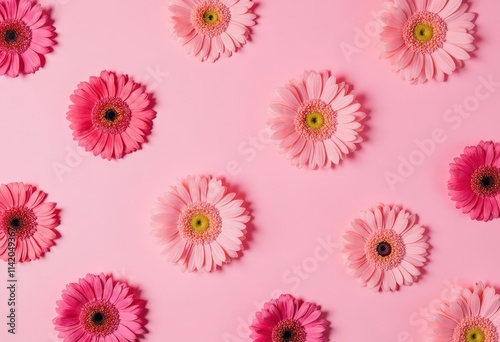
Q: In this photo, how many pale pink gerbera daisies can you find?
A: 6